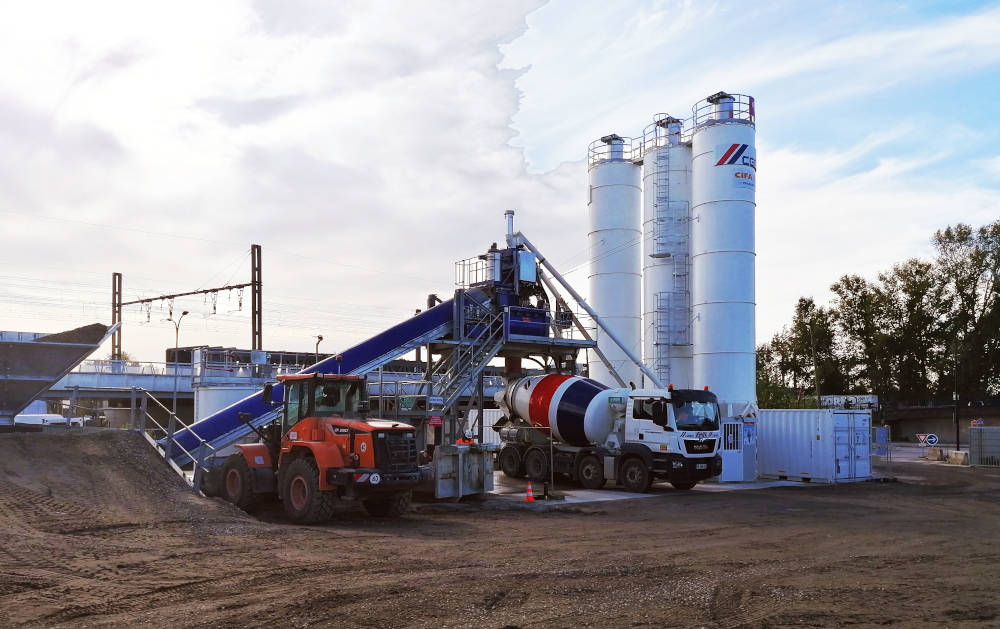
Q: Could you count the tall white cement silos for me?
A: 3